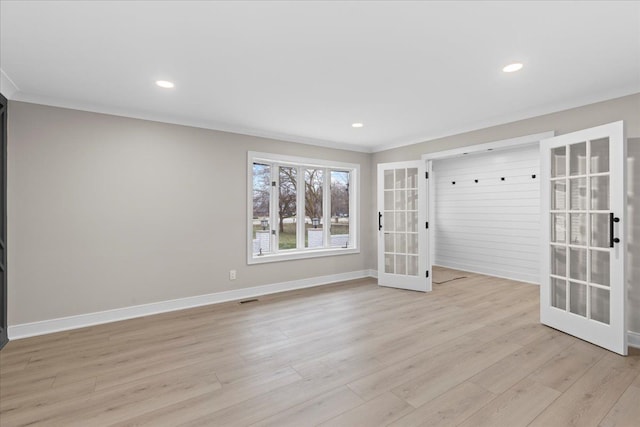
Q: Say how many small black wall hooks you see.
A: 4